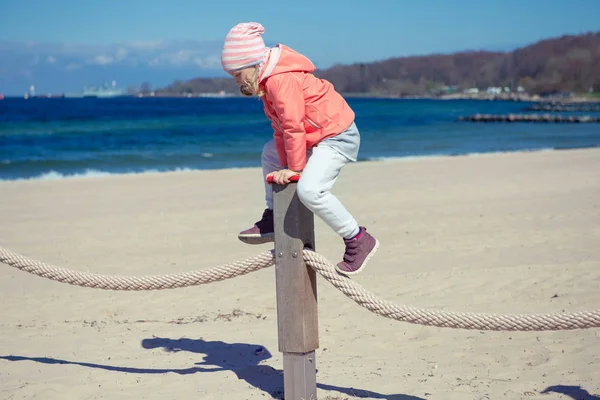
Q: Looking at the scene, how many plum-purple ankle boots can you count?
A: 2